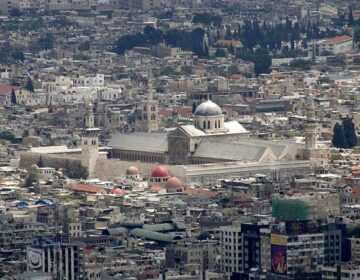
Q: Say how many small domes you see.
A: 4